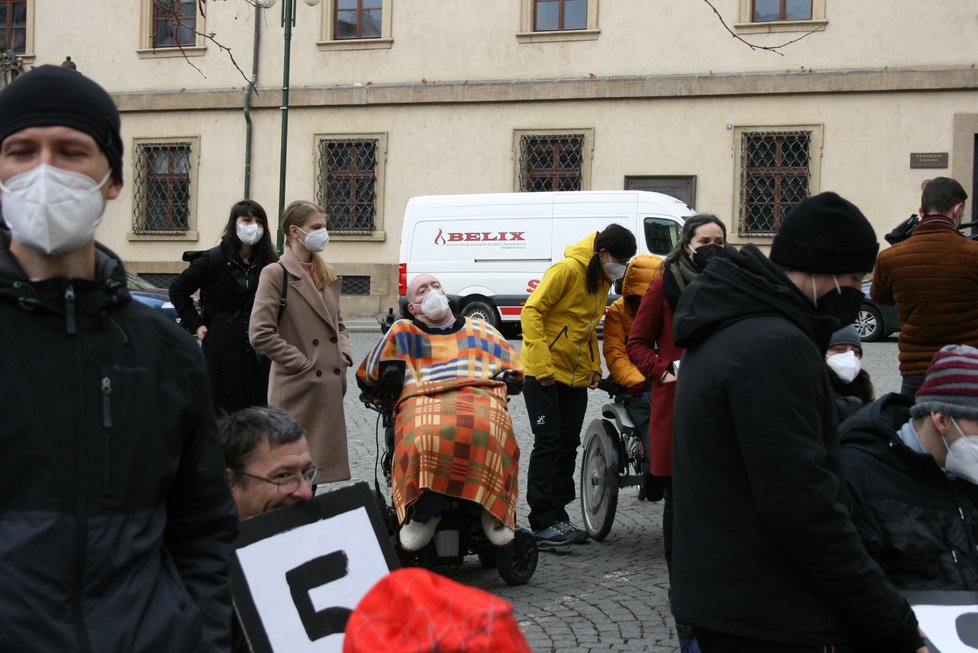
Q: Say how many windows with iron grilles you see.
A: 4